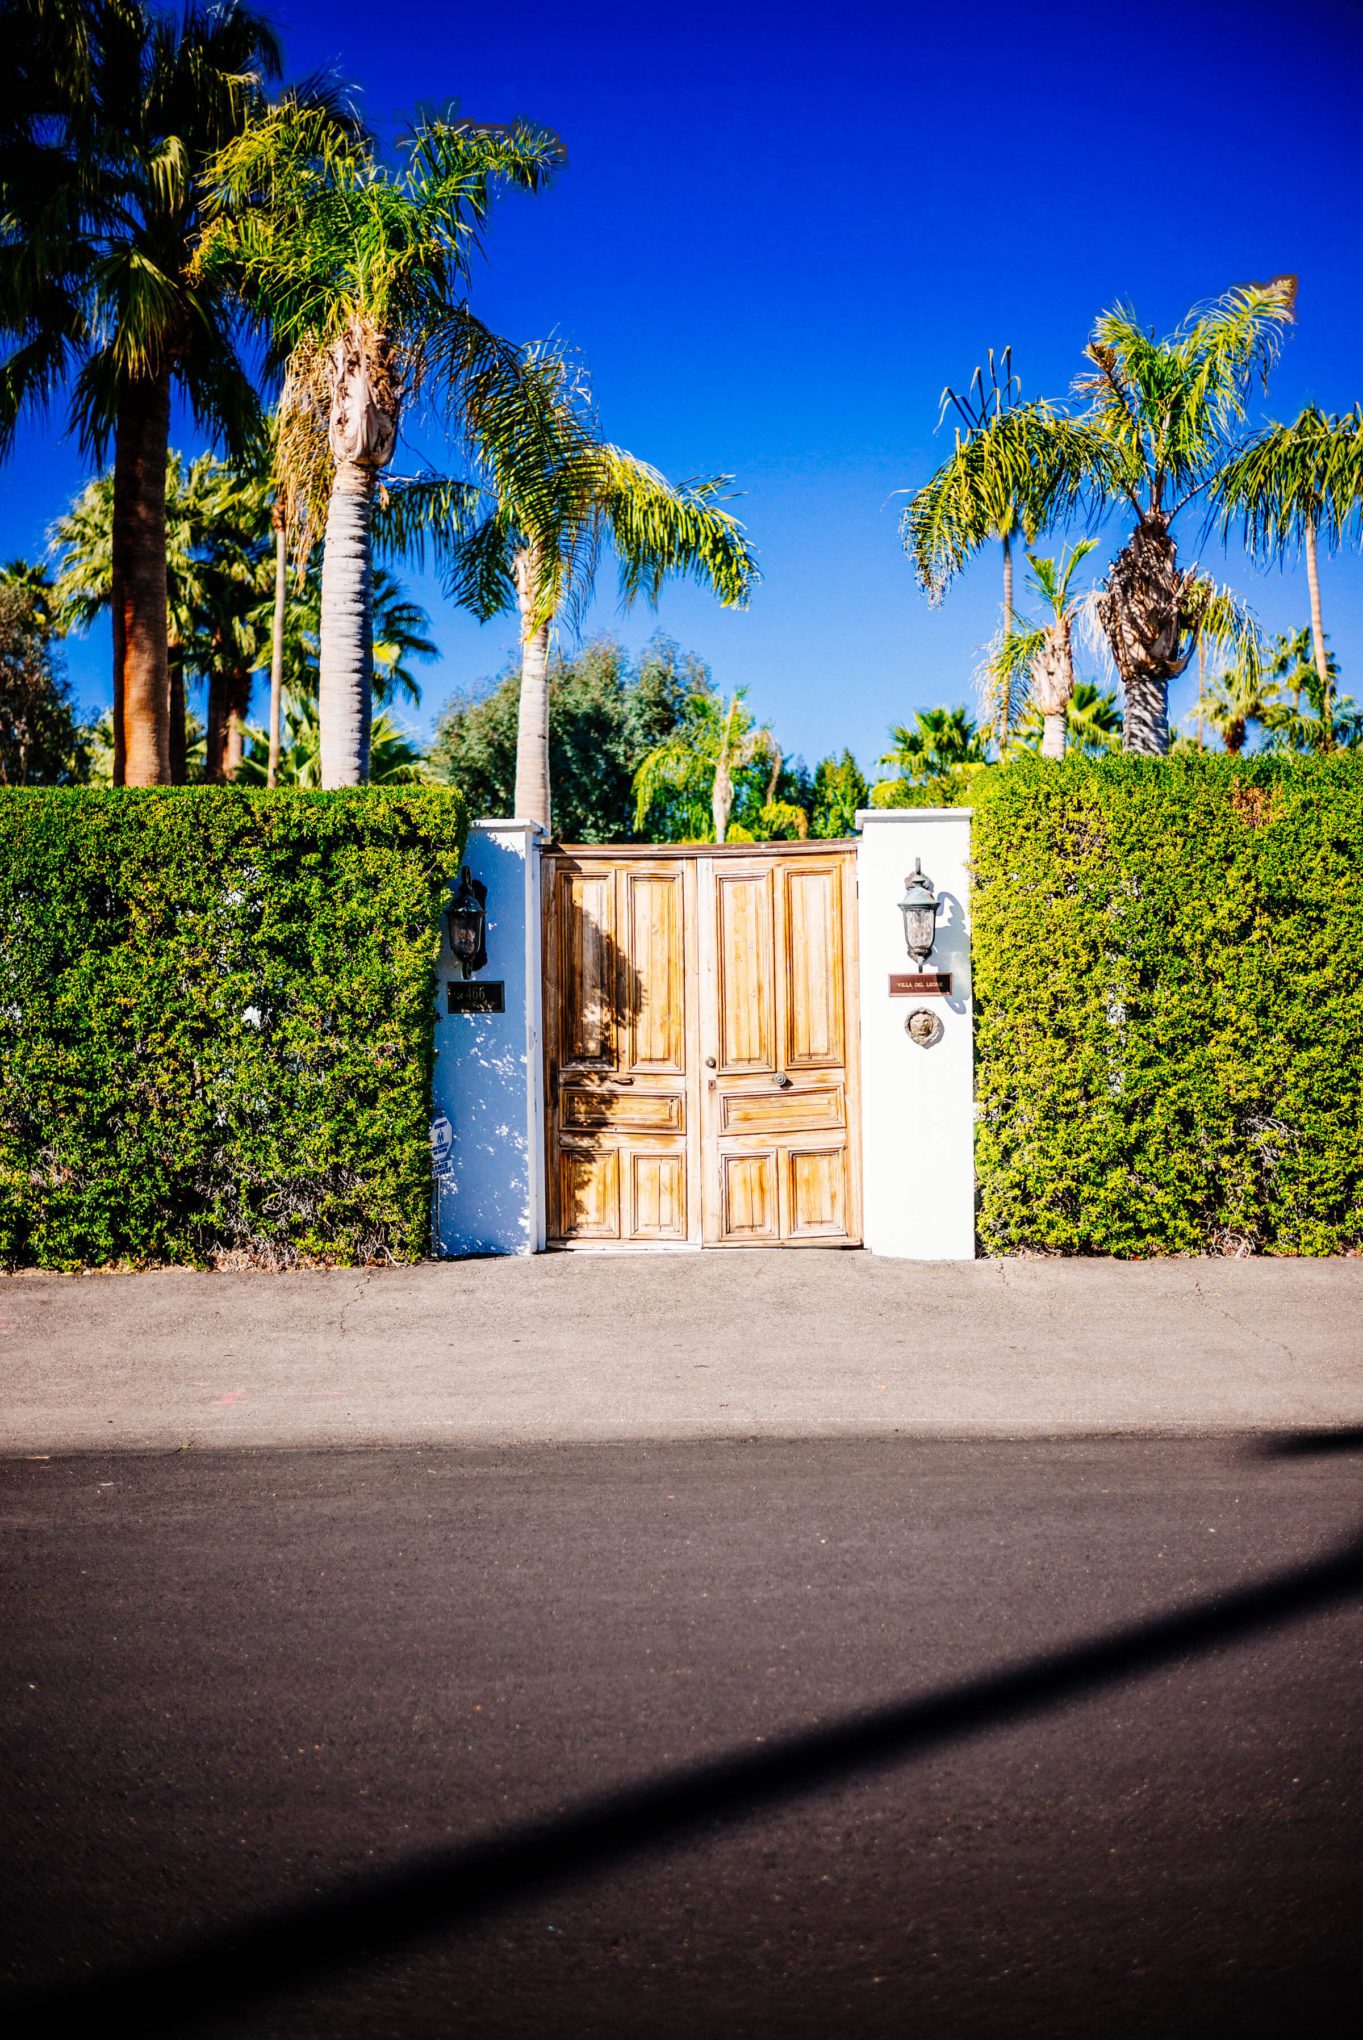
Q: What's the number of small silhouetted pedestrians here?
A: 0